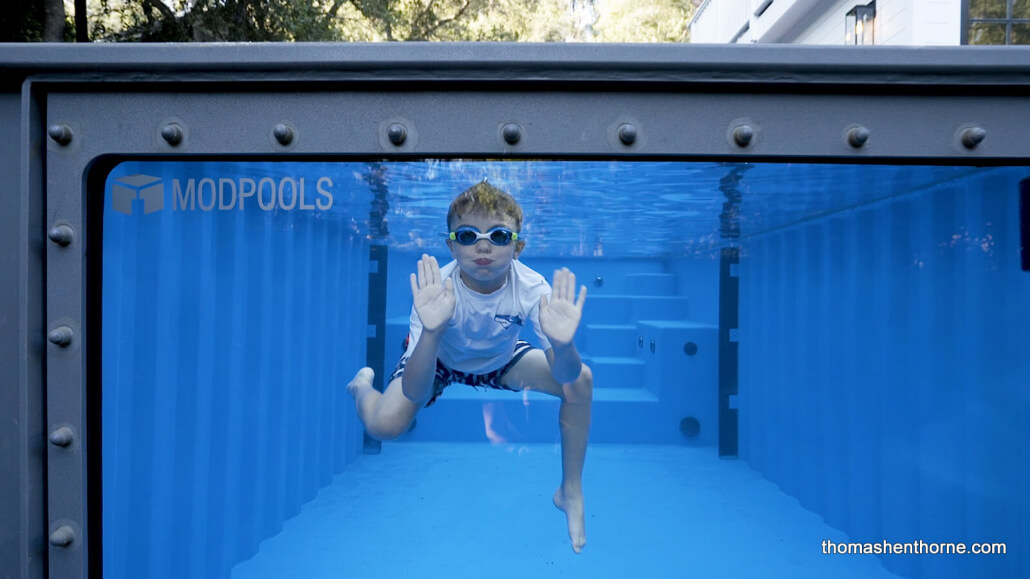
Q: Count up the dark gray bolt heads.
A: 13